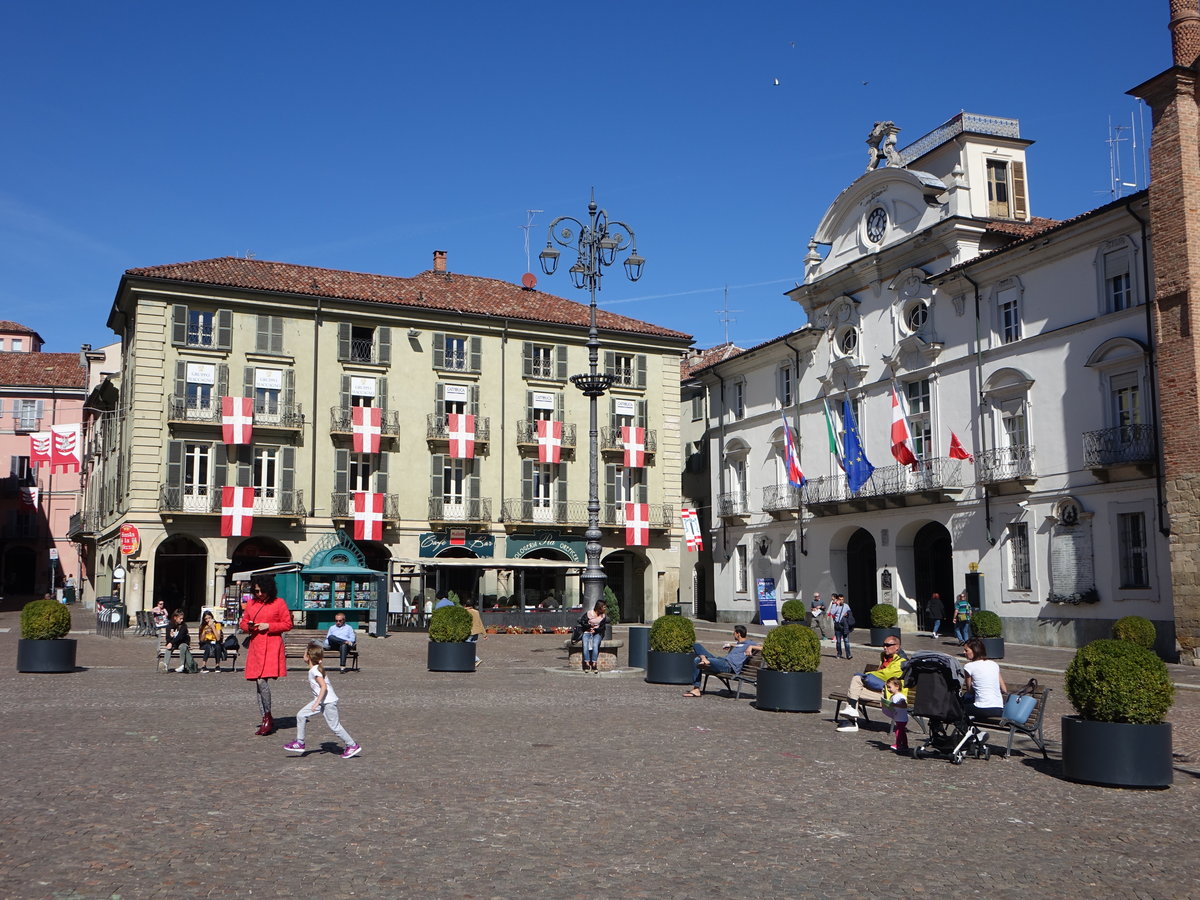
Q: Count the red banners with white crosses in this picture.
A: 8